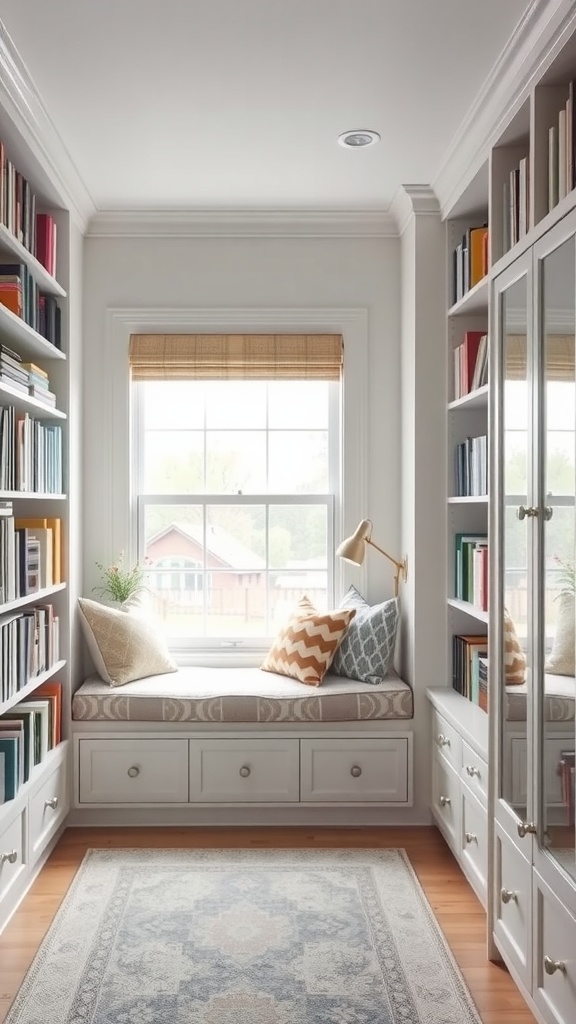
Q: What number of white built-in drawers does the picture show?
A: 11